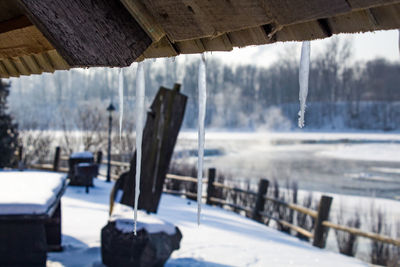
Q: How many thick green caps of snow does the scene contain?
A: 0